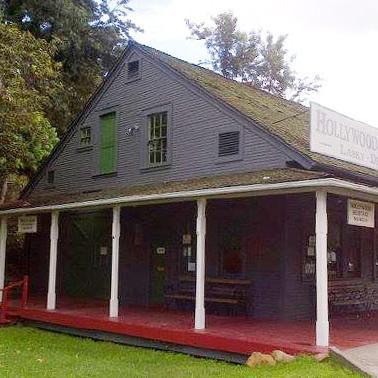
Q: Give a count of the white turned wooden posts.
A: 5